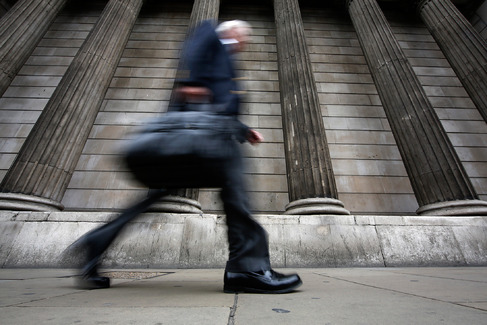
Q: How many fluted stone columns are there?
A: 6